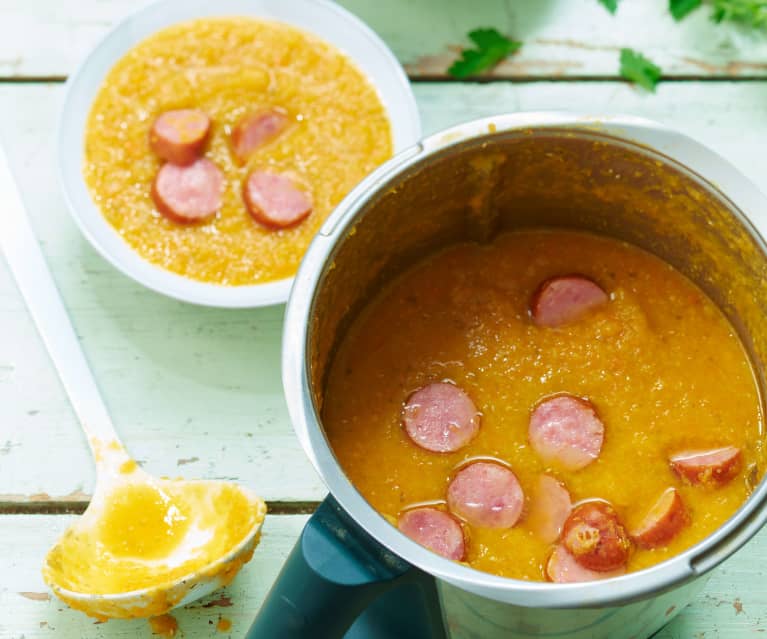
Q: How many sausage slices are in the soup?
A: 14